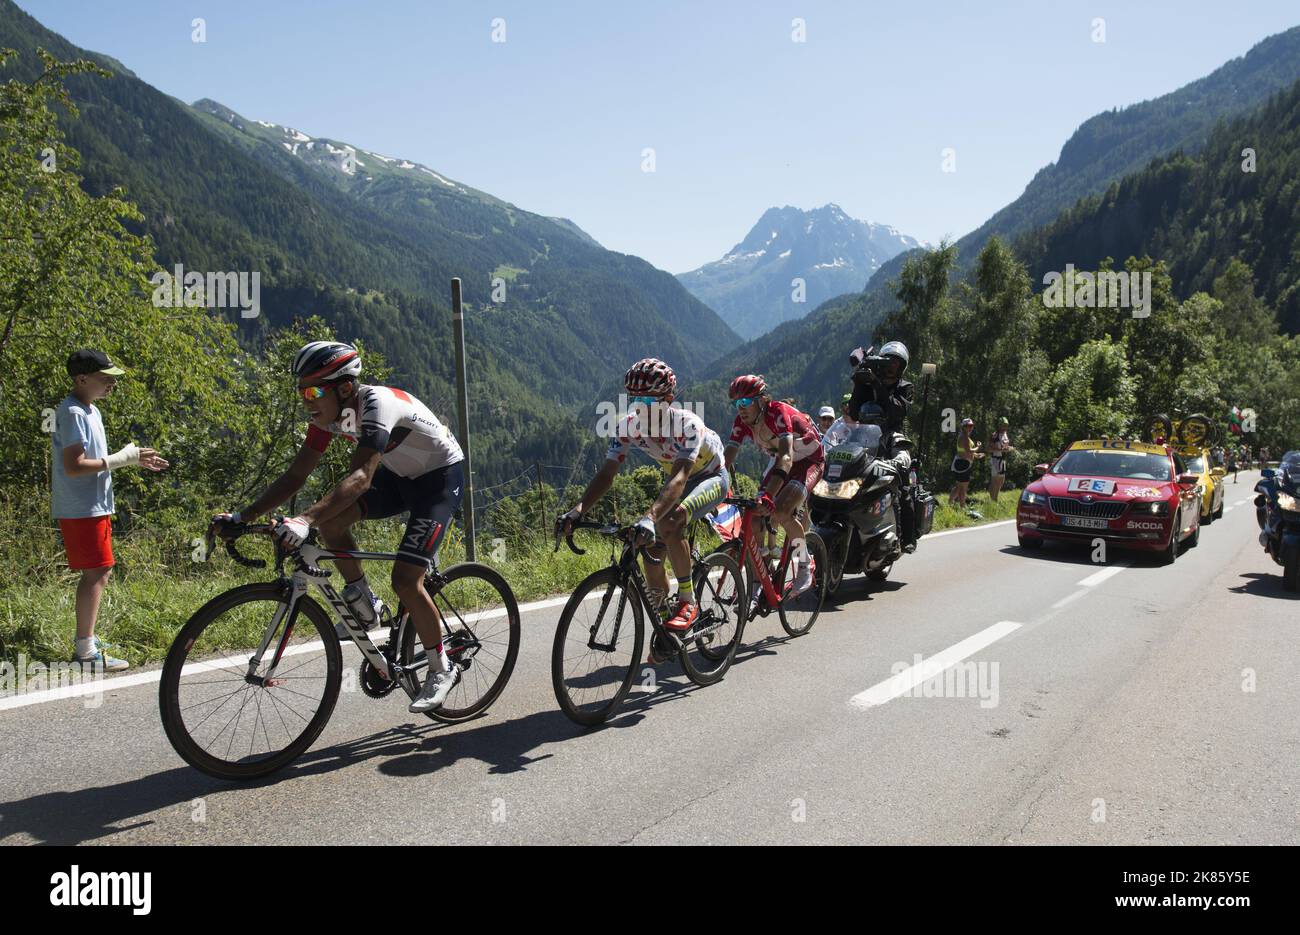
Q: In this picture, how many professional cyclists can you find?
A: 3